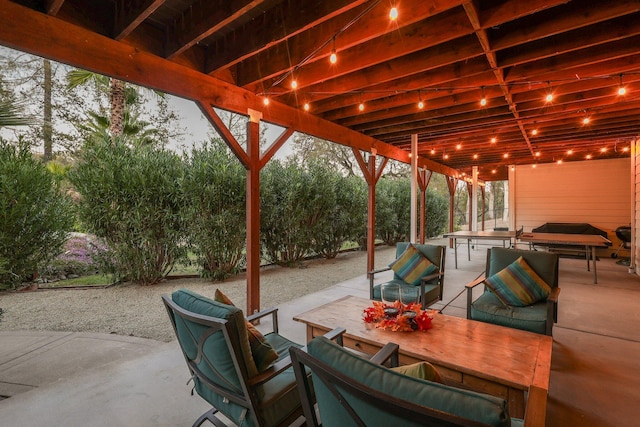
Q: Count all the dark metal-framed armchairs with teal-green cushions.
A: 4